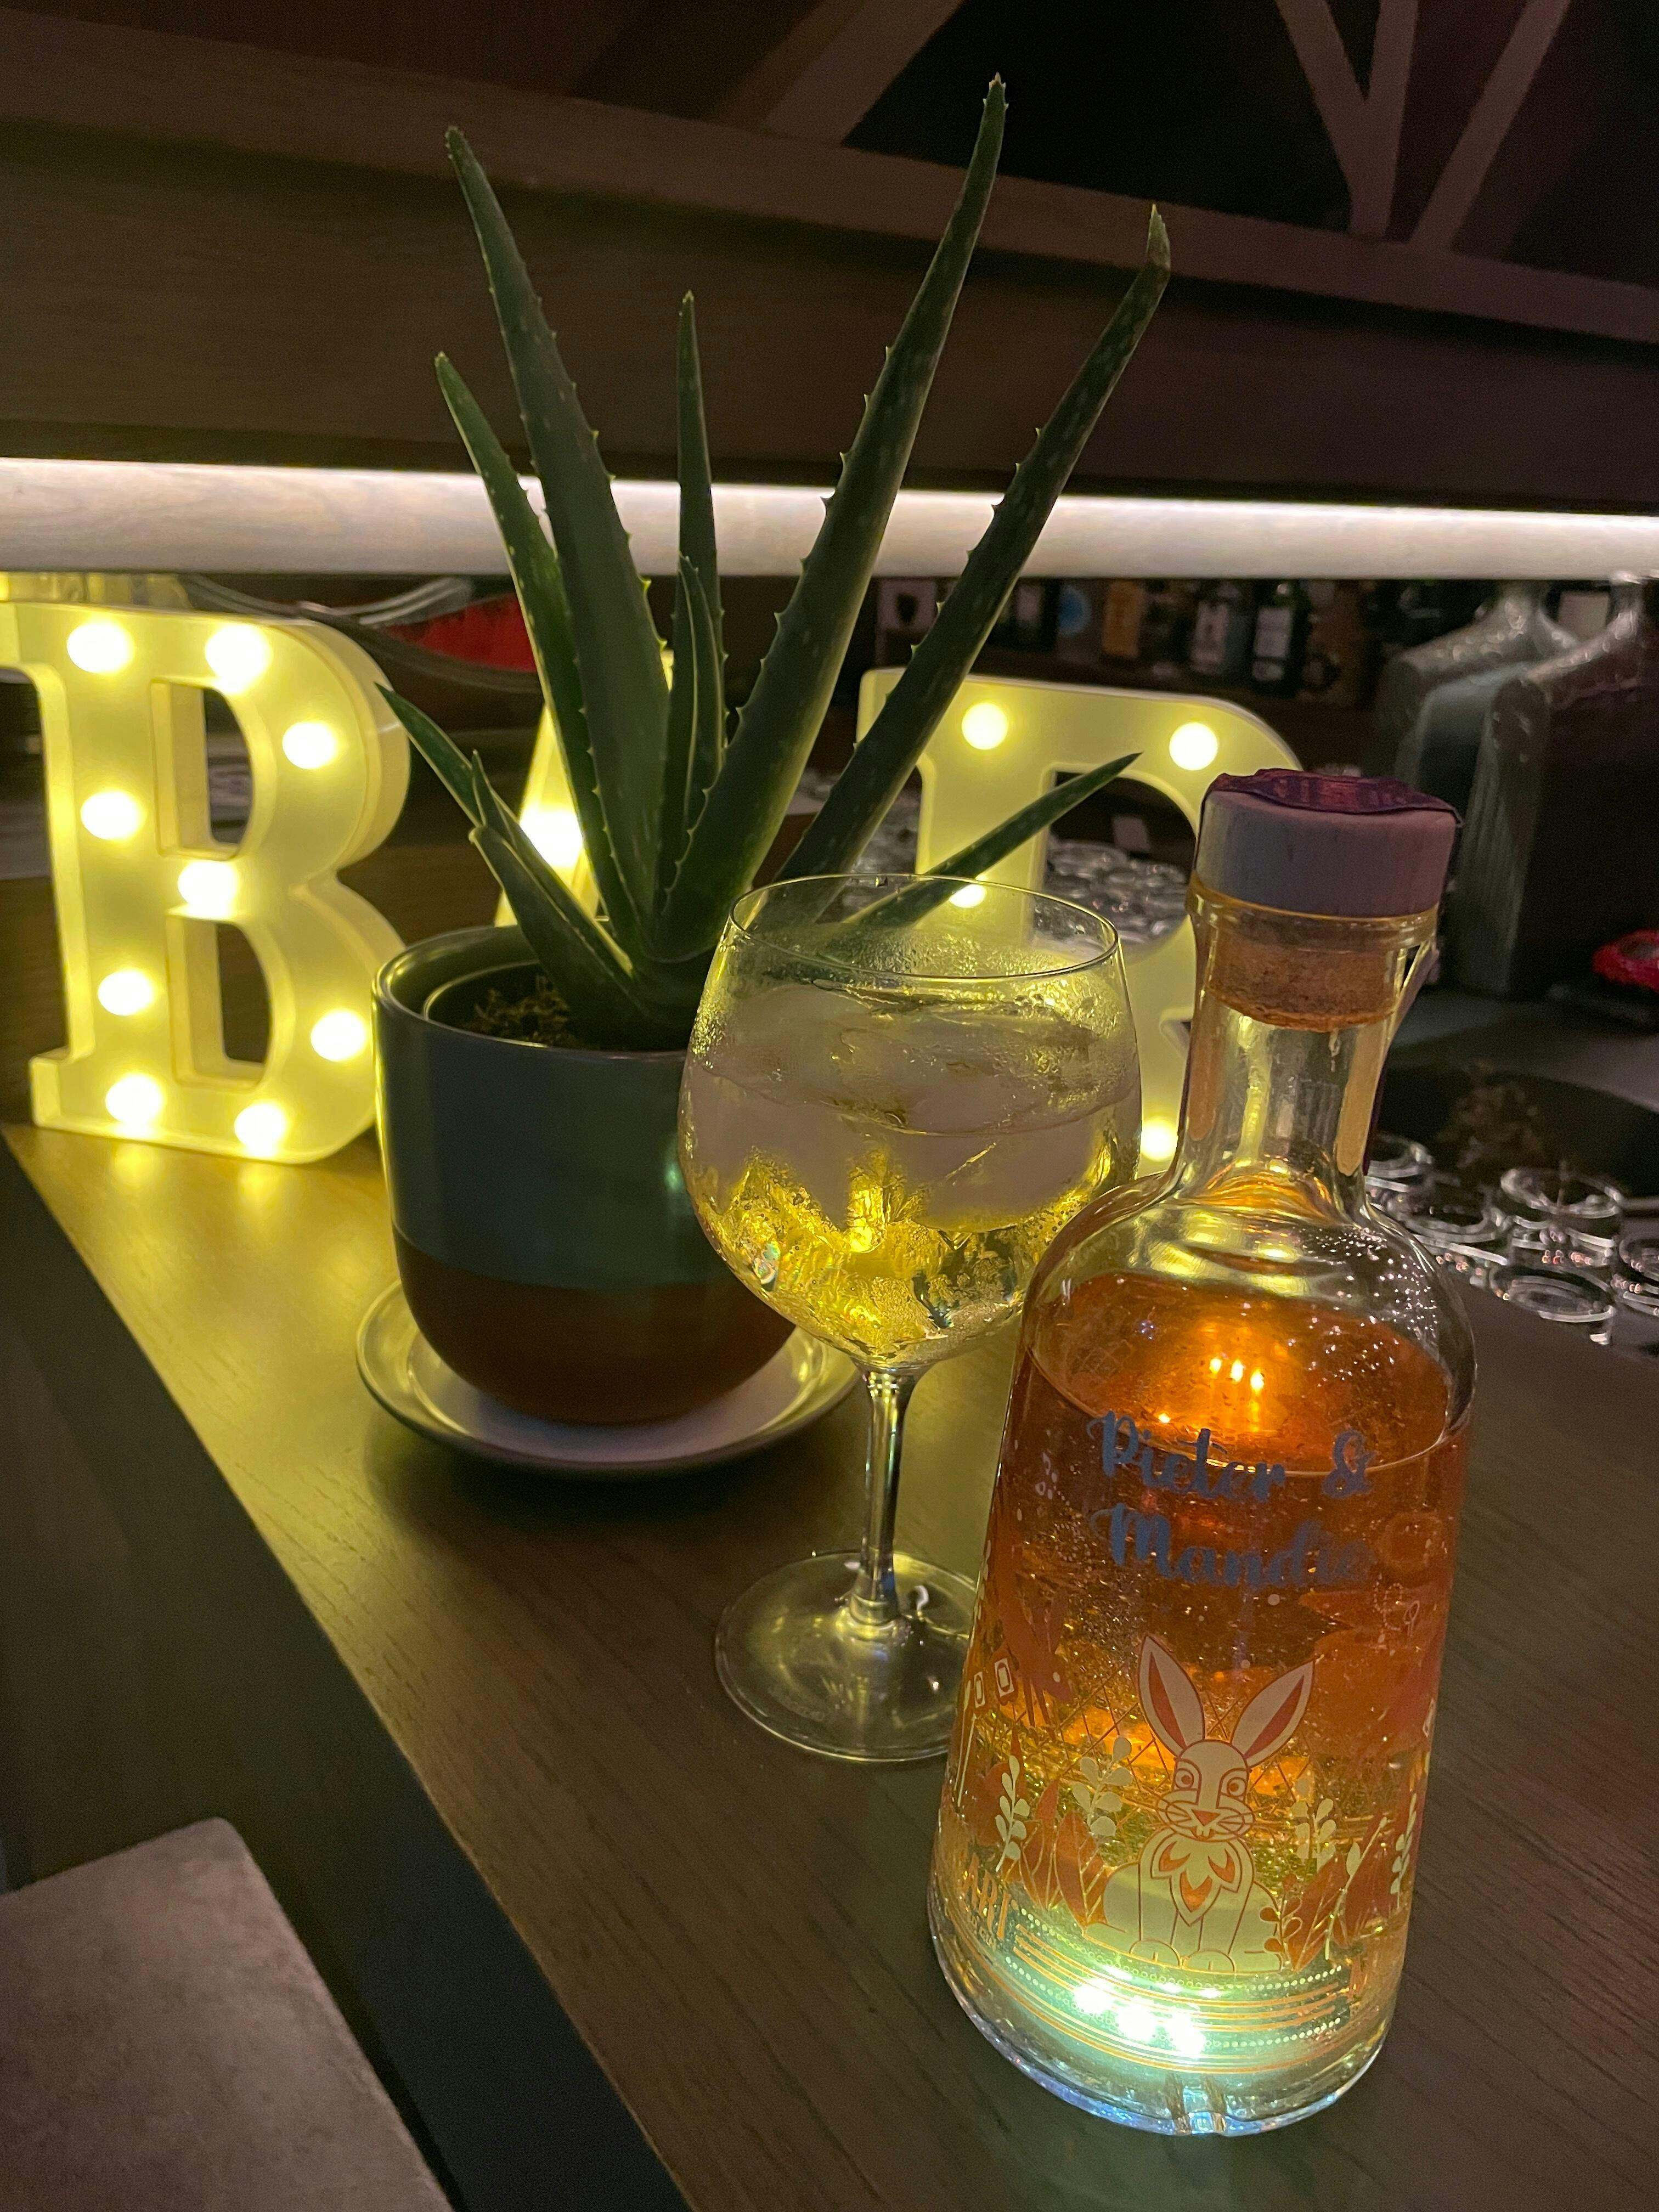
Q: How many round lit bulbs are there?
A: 14